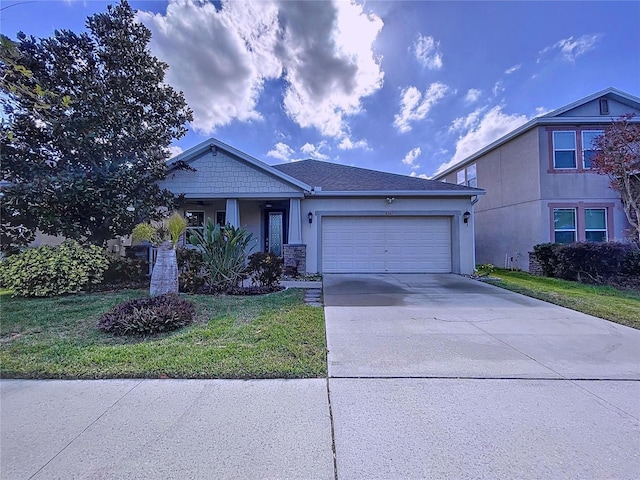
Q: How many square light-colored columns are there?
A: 2